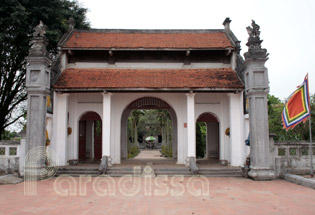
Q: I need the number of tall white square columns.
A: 4